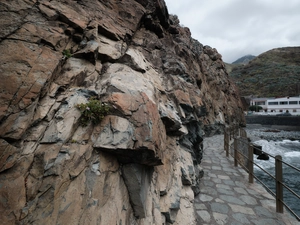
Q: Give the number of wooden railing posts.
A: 5